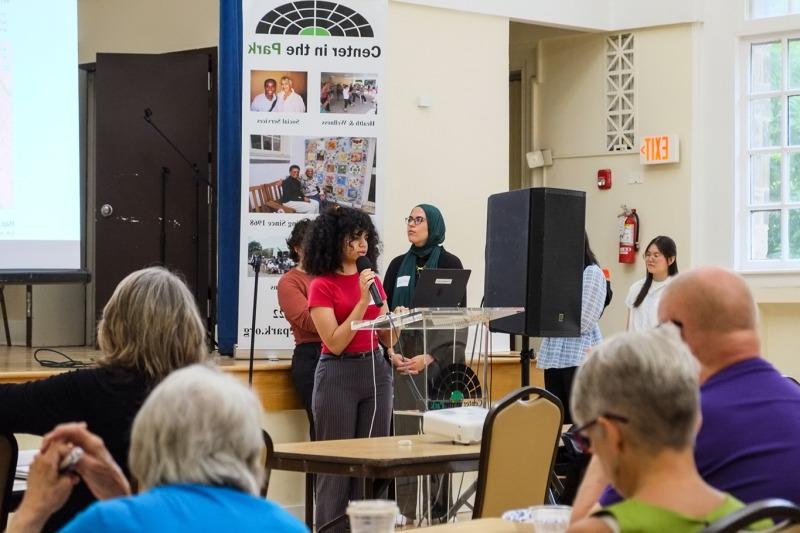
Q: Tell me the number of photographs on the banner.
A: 4